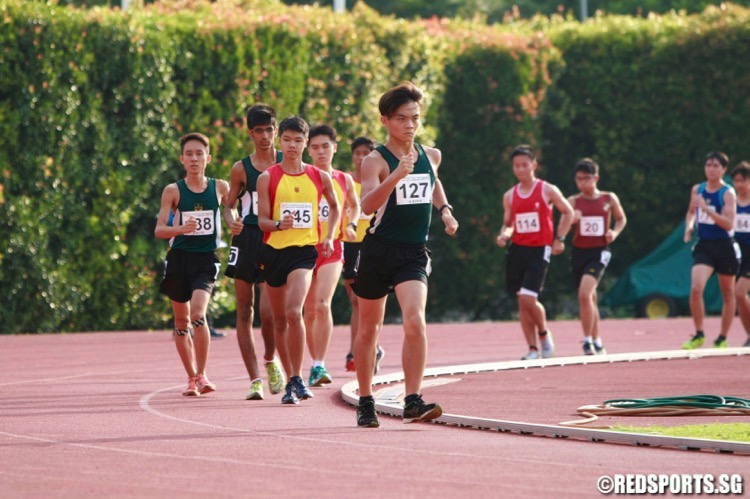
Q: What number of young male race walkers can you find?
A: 10